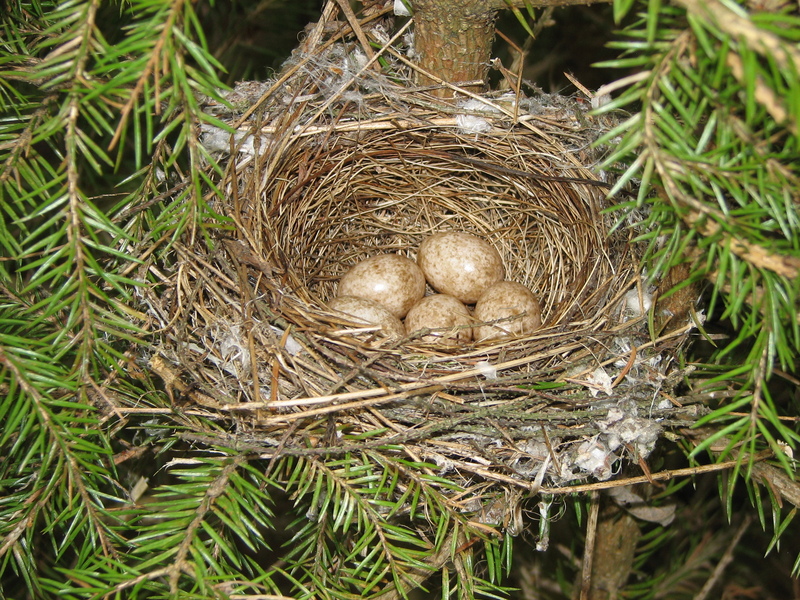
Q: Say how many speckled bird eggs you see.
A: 5